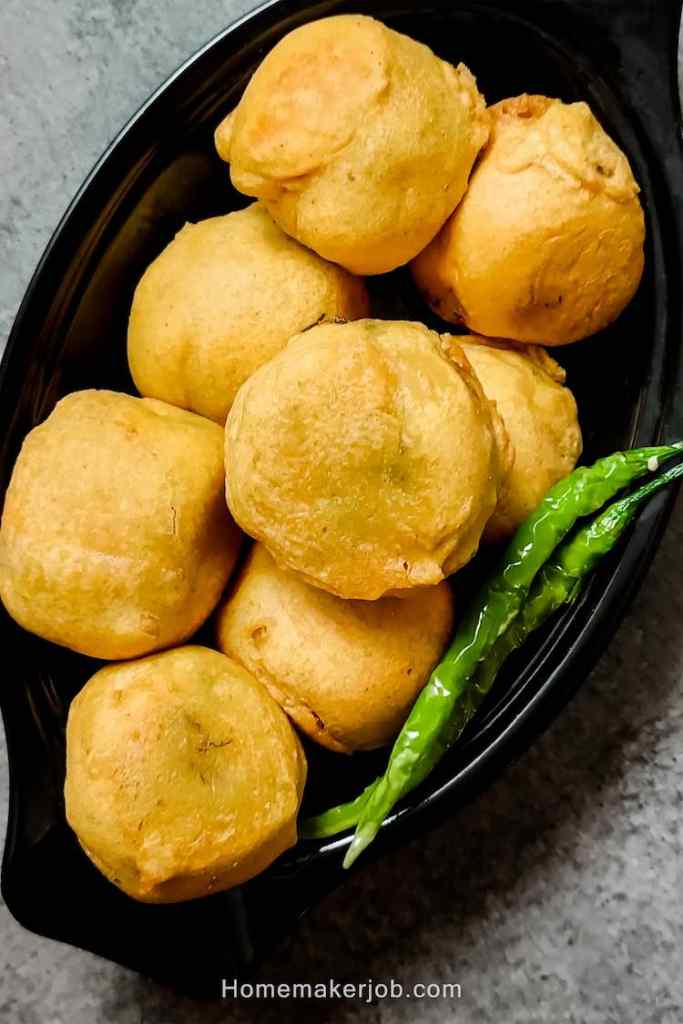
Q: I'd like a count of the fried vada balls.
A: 8